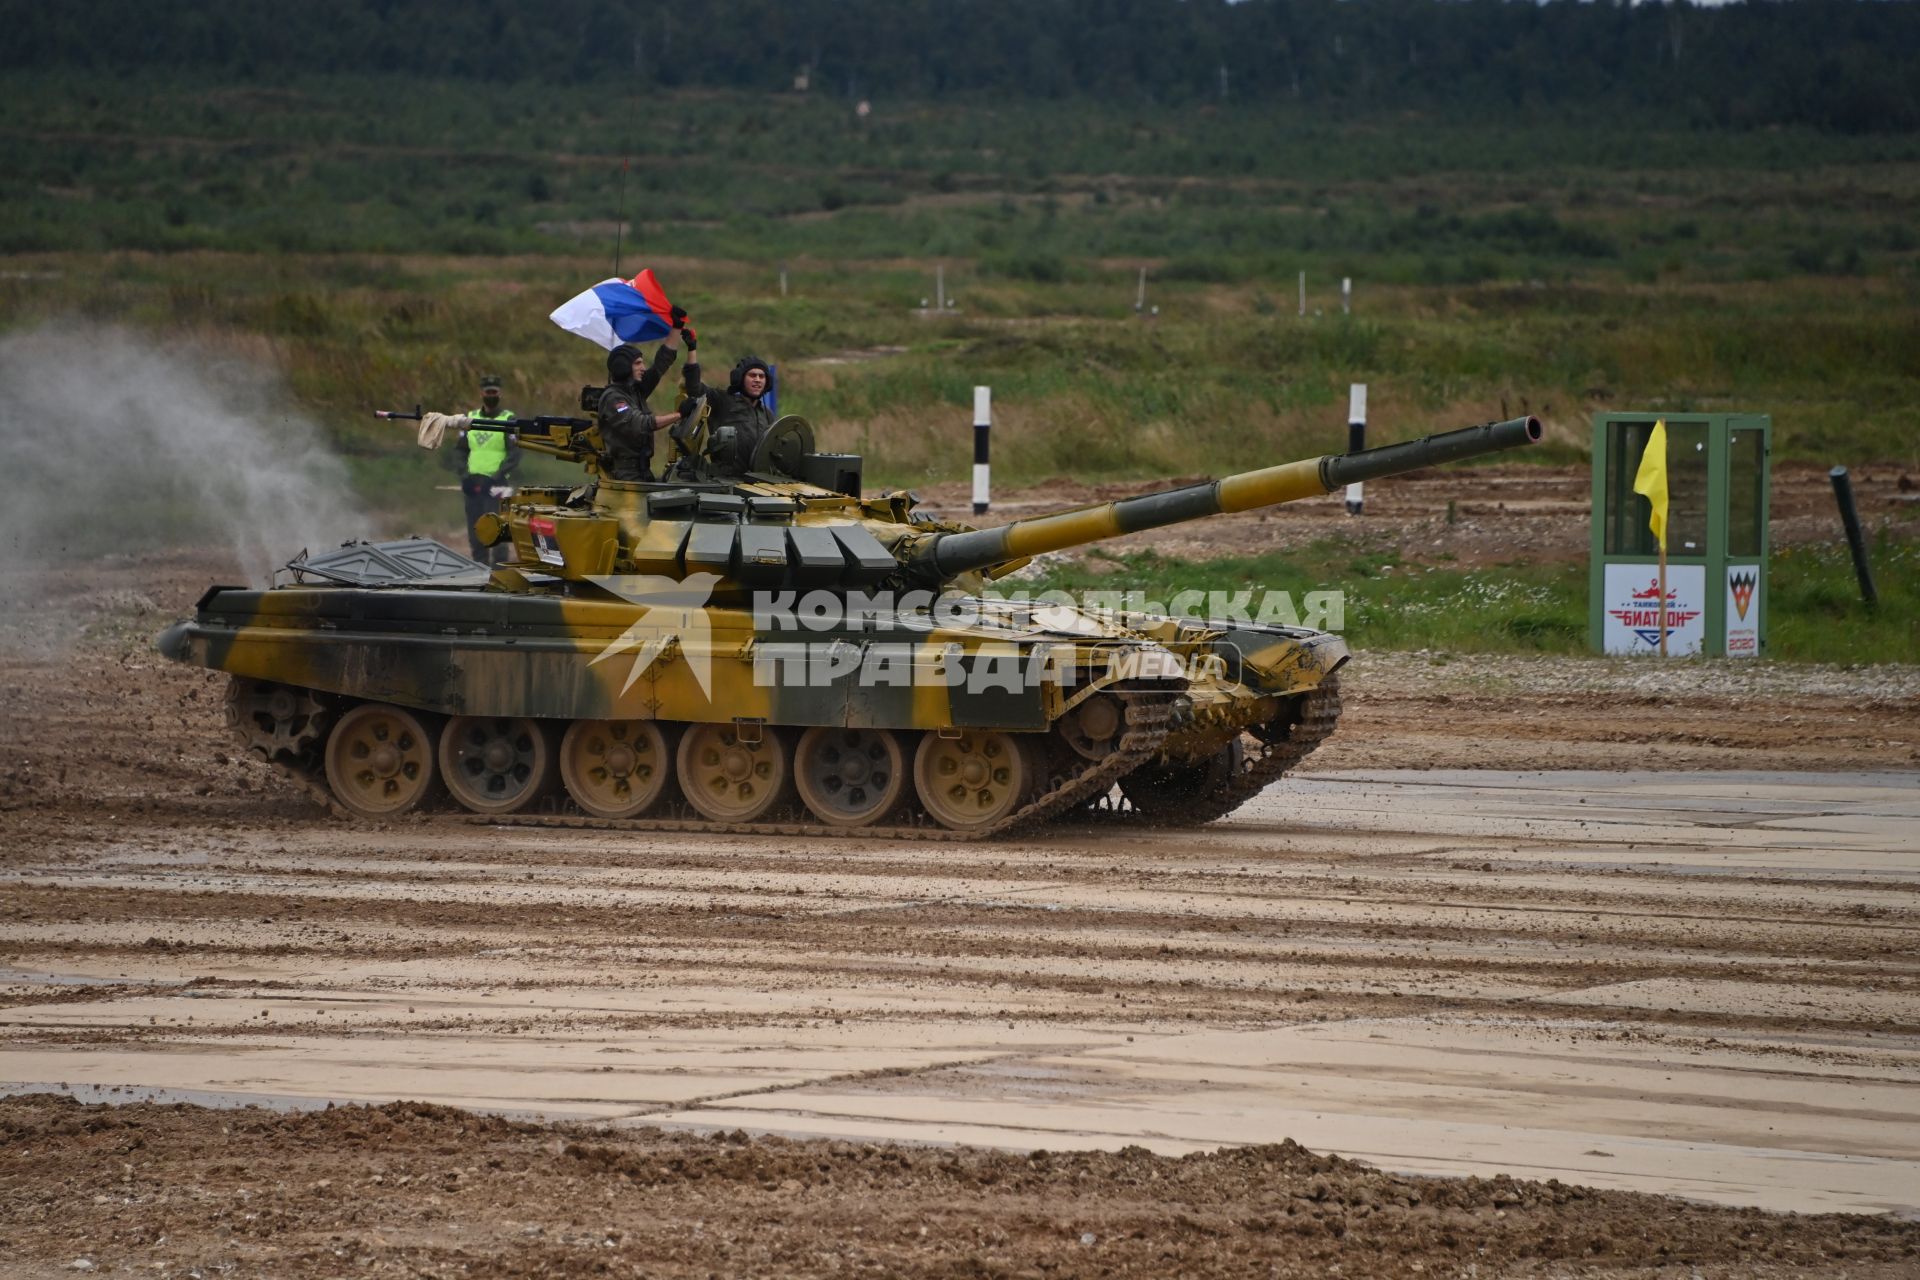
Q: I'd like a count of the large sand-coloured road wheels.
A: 4